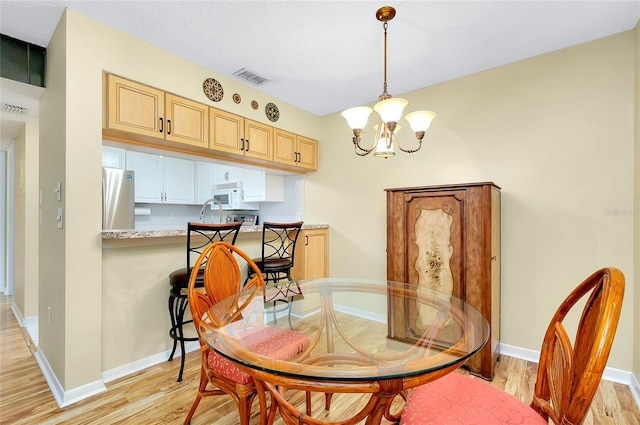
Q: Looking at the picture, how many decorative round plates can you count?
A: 4